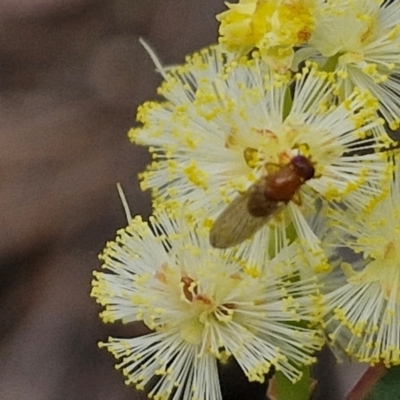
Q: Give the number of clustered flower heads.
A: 5